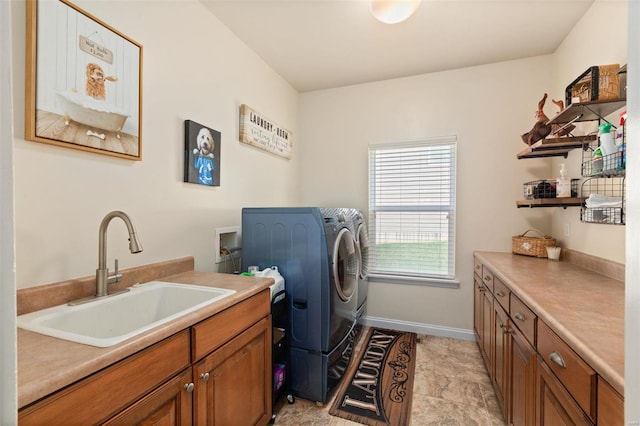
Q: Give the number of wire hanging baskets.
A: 2